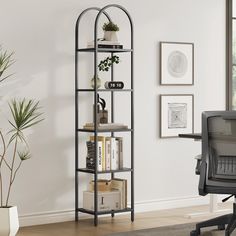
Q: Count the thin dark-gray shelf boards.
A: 5